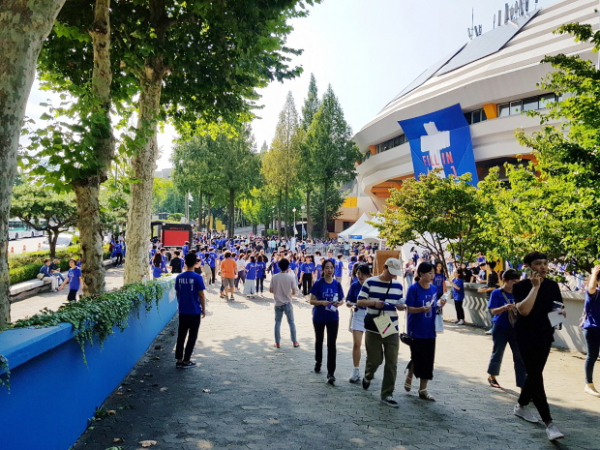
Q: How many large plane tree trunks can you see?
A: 3